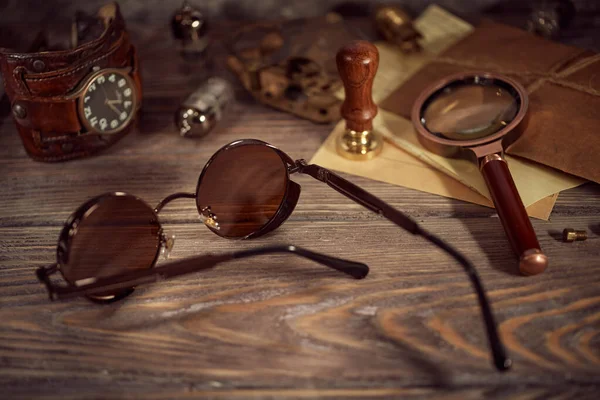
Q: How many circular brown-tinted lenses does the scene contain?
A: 2